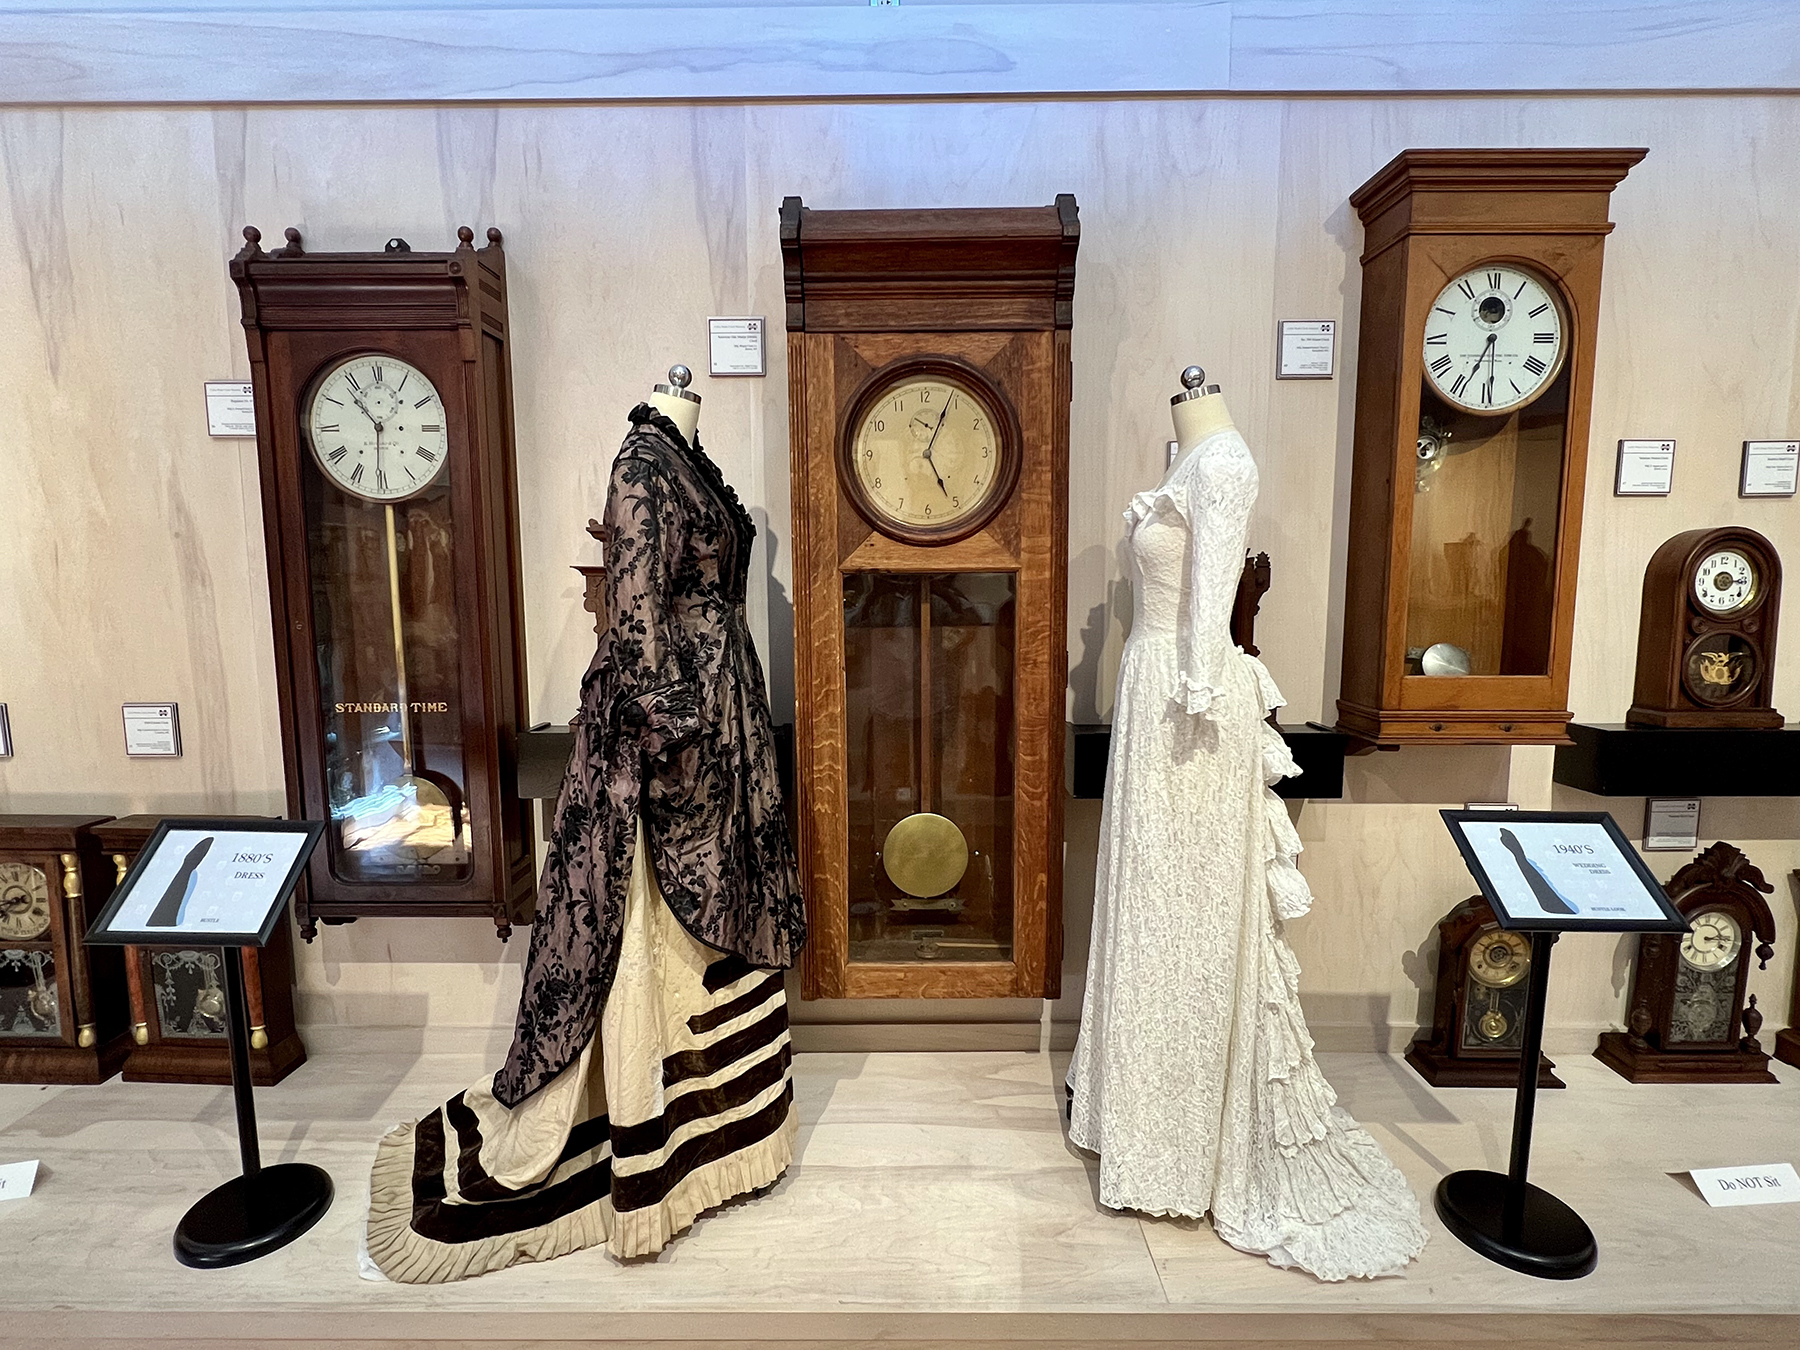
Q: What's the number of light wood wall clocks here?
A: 2